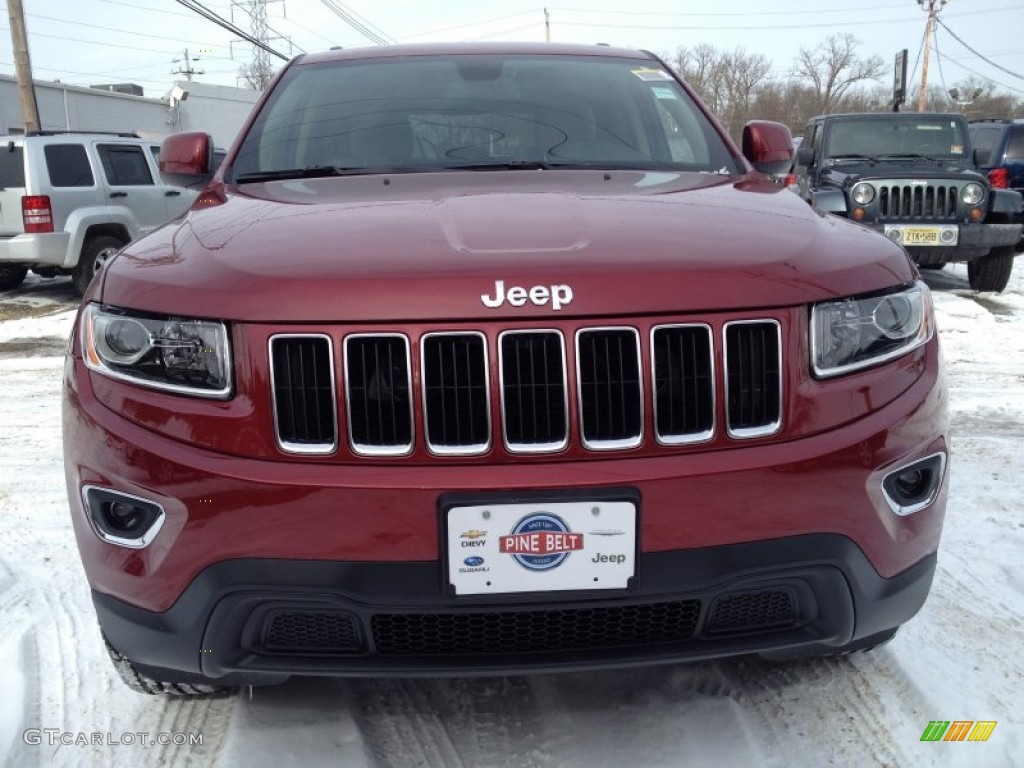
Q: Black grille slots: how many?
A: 7